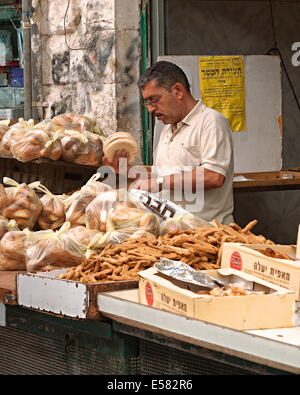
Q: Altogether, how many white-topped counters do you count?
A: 1